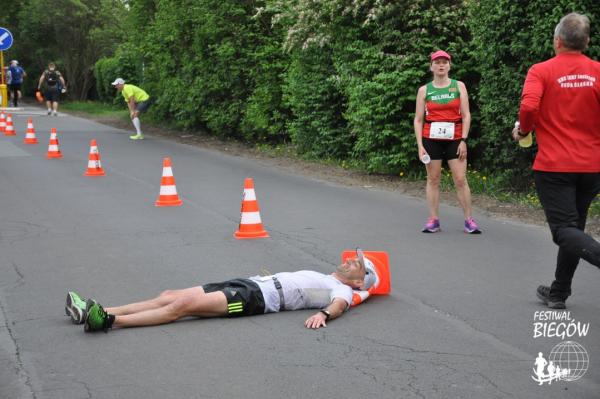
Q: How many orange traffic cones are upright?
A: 7